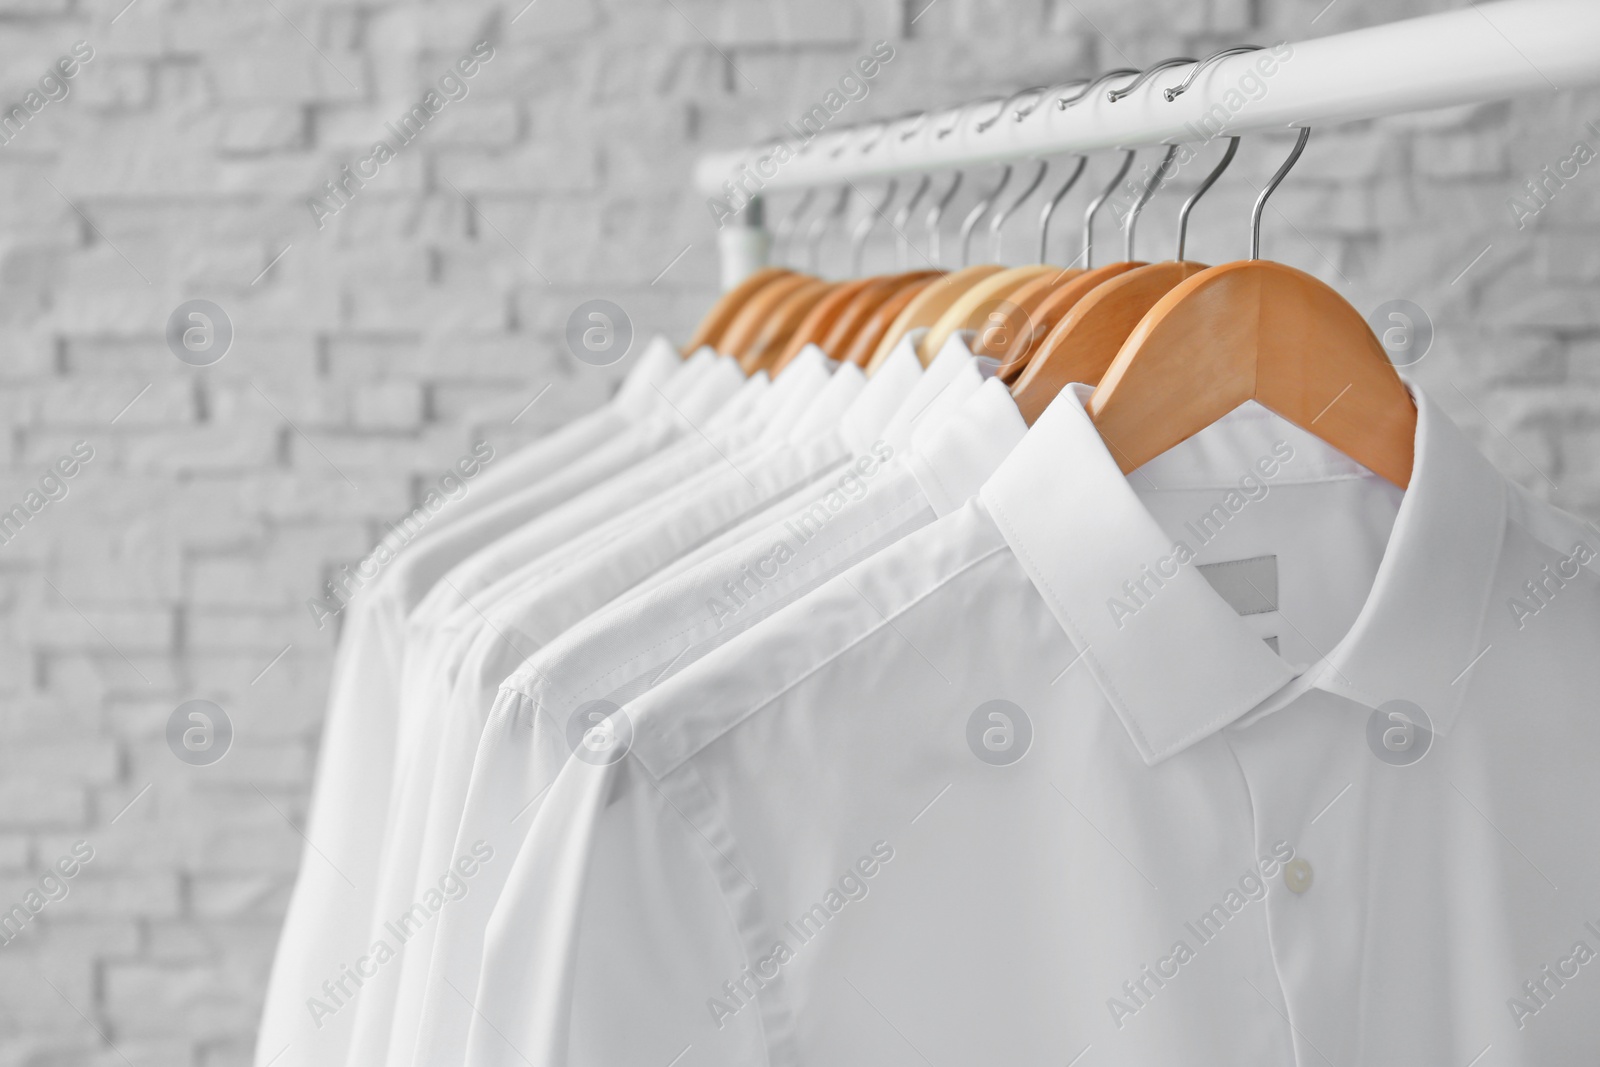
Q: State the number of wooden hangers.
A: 12